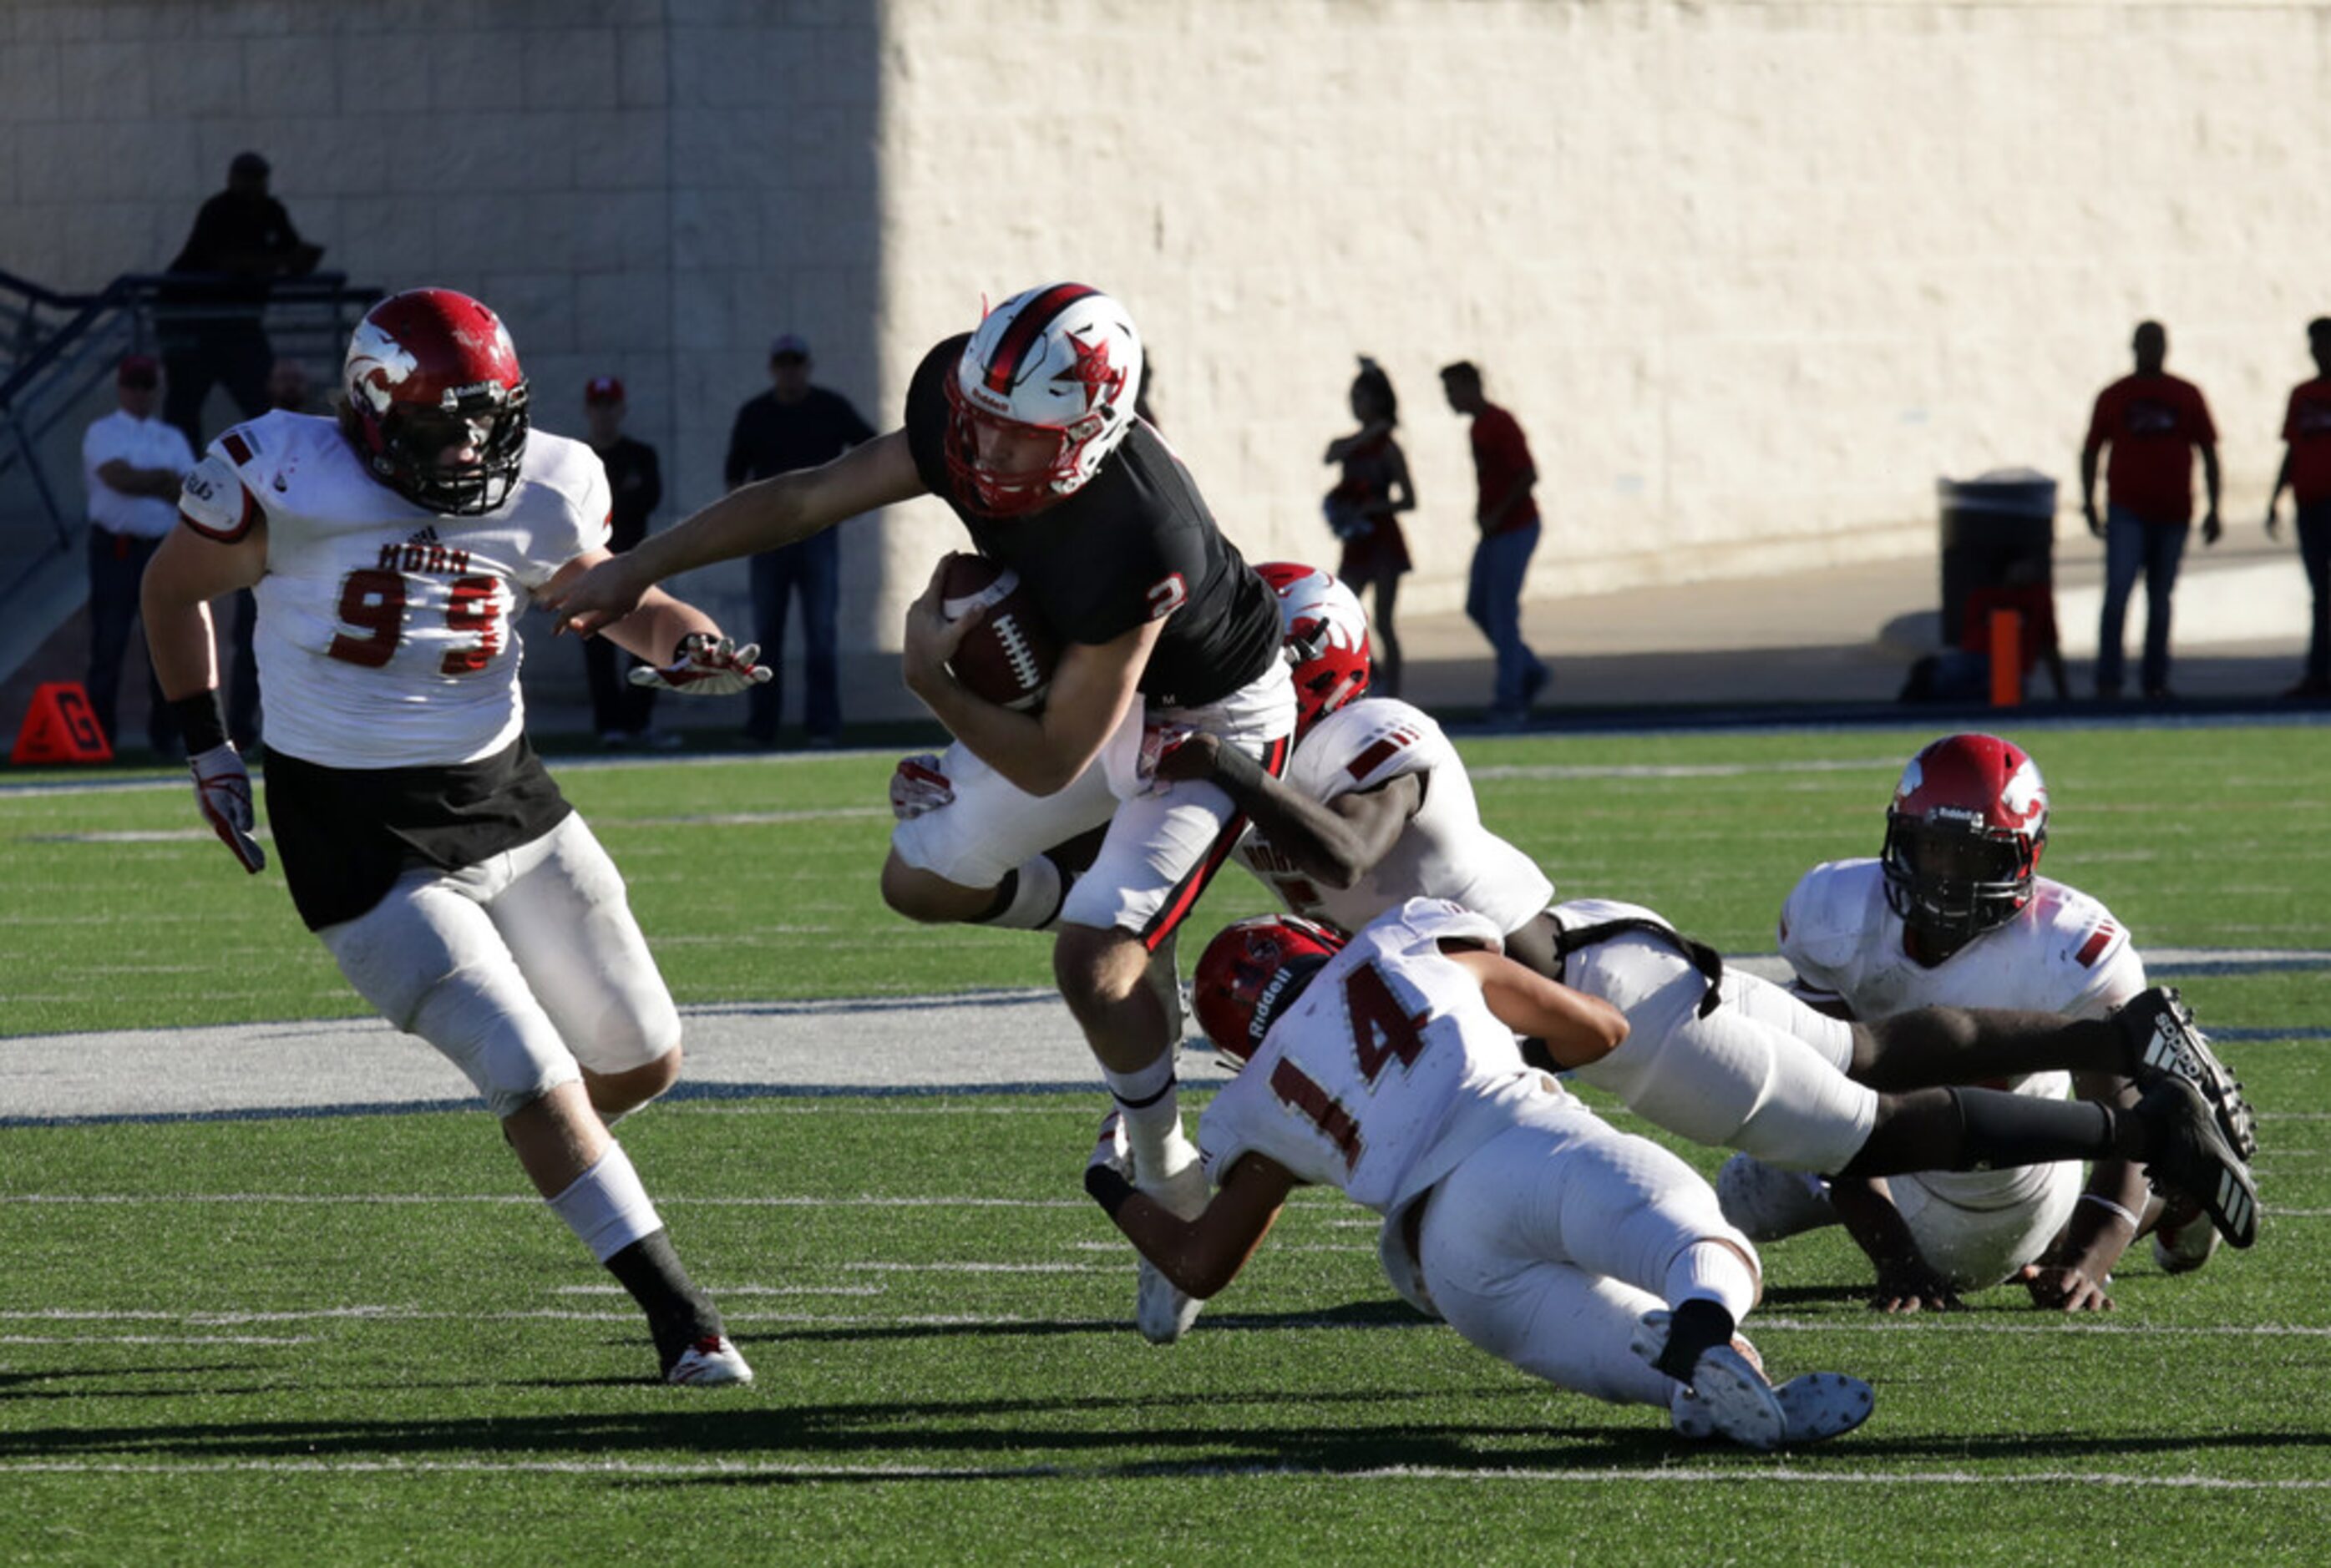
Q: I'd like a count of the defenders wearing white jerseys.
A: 4